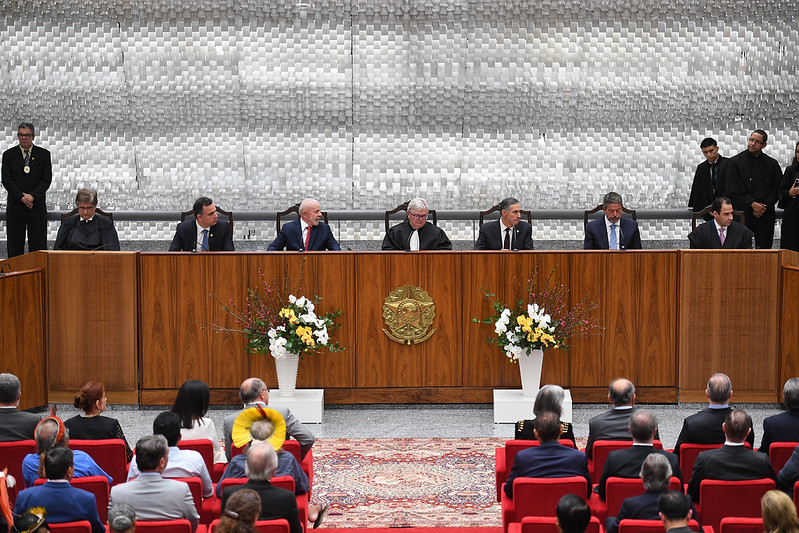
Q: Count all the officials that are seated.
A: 7